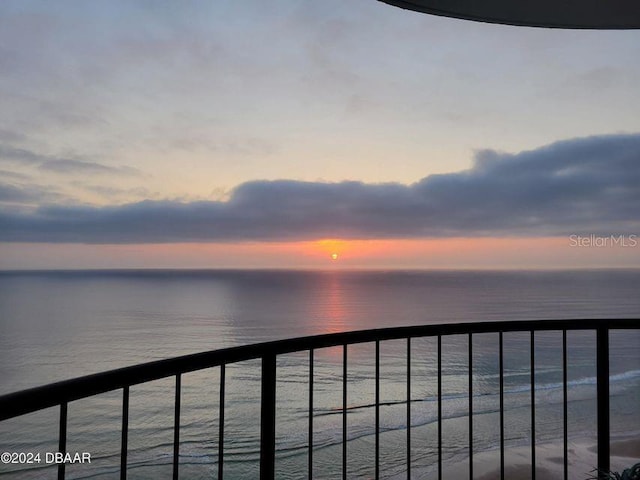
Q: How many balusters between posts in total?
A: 9